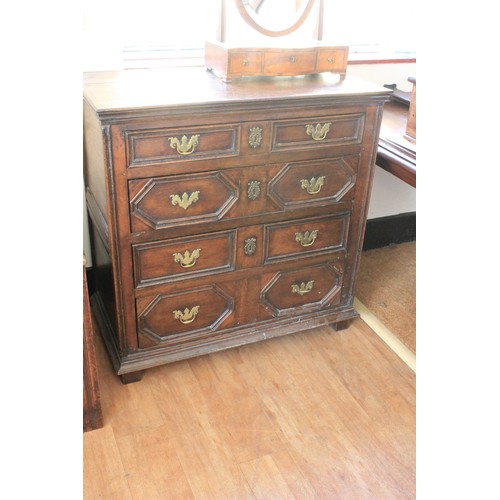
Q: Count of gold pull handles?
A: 8